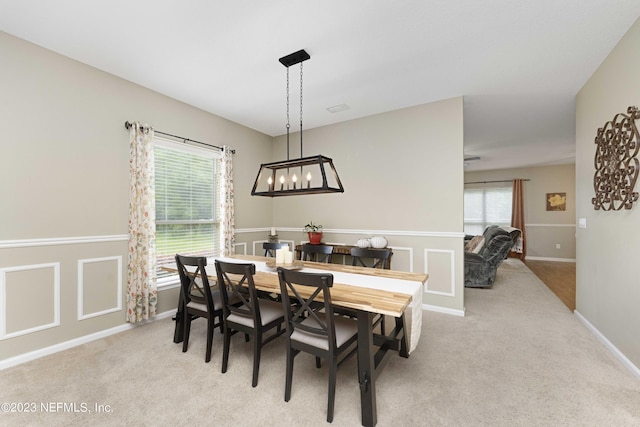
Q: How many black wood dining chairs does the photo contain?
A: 6